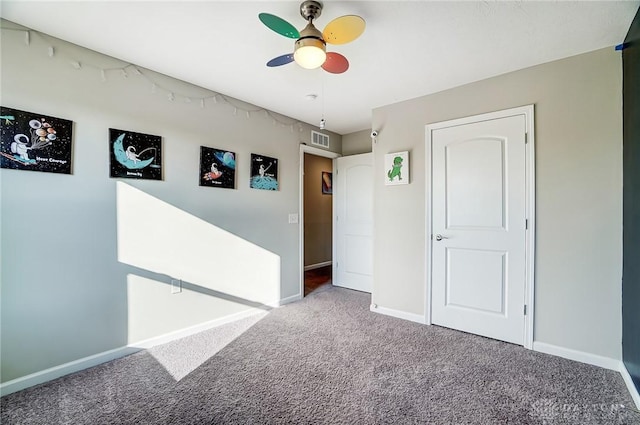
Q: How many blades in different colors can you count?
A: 4